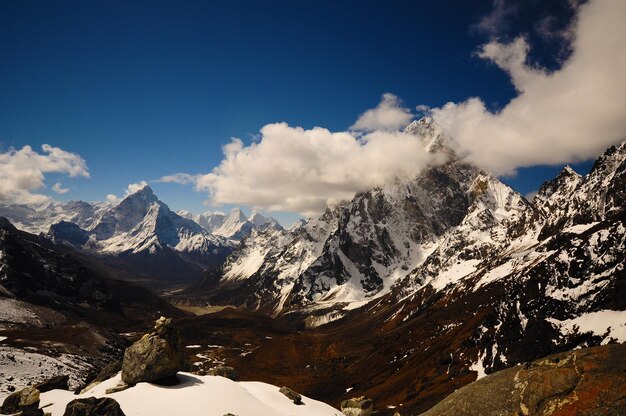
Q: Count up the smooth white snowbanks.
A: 1